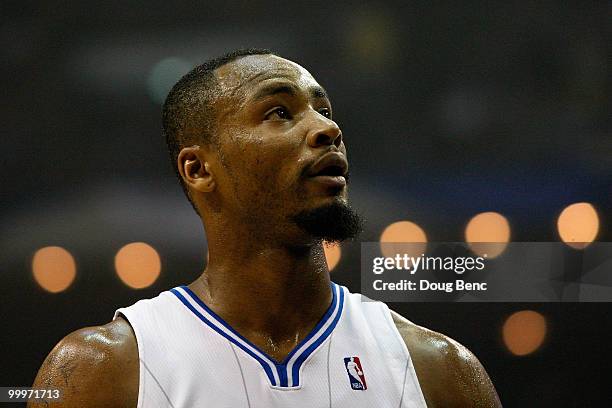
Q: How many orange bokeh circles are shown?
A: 7